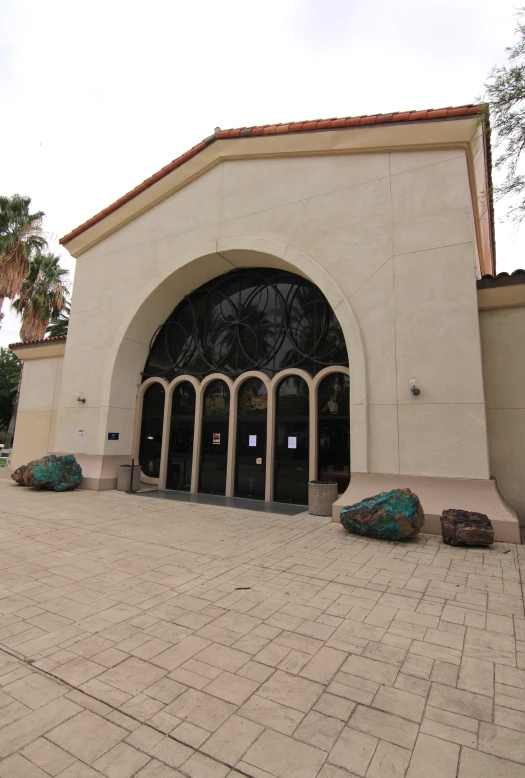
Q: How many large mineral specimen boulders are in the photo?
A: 3